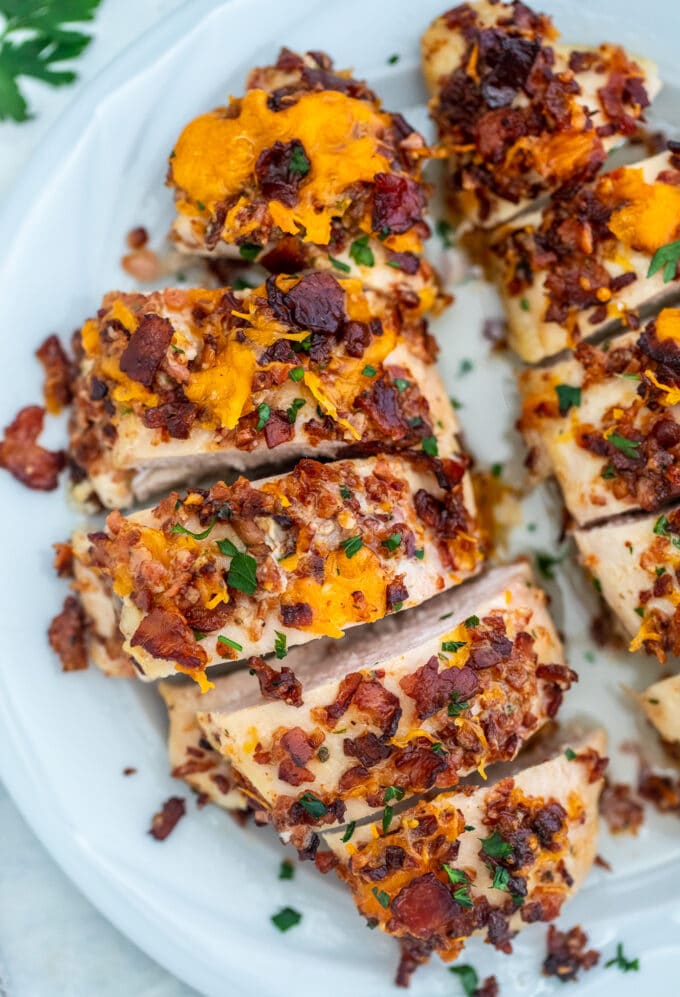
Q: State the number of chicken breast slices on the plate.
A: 10